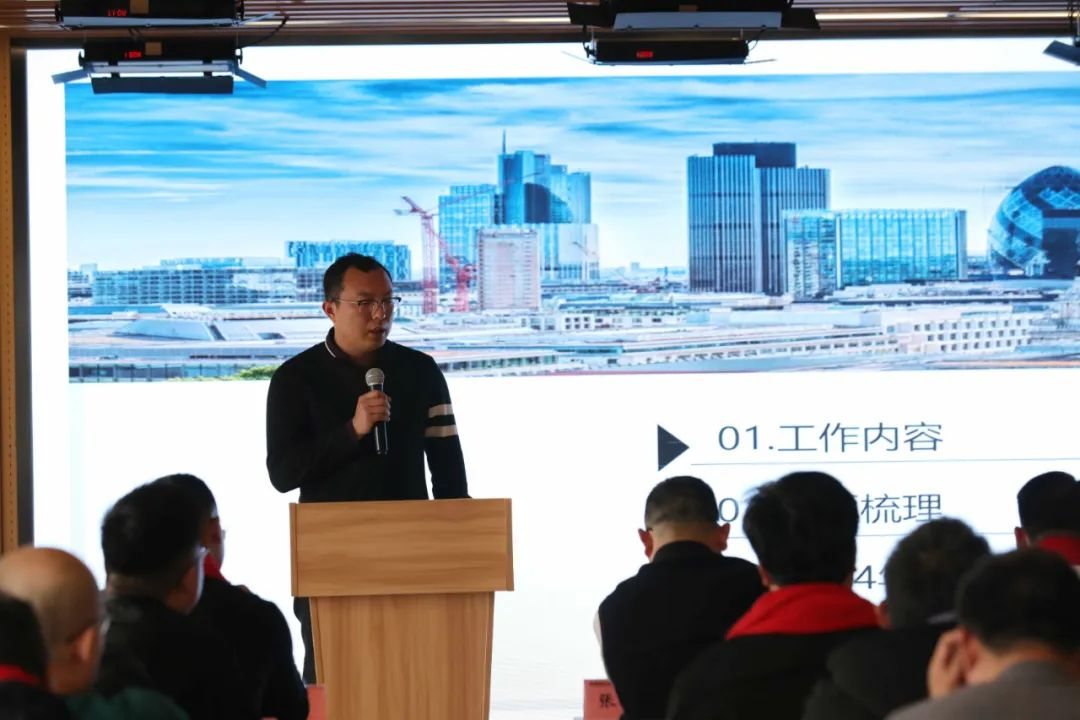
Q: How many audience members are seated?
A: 9